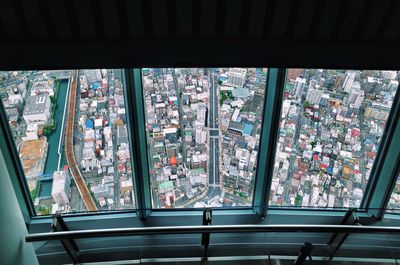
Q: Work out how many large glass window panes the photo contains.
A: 3